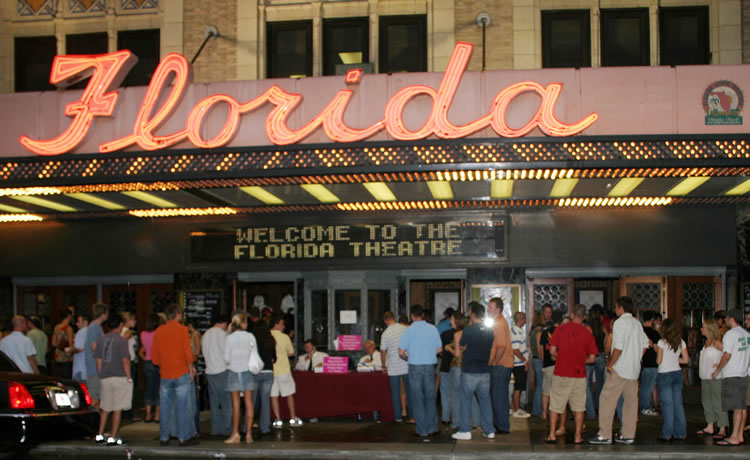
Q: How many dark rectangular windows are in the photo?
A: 9